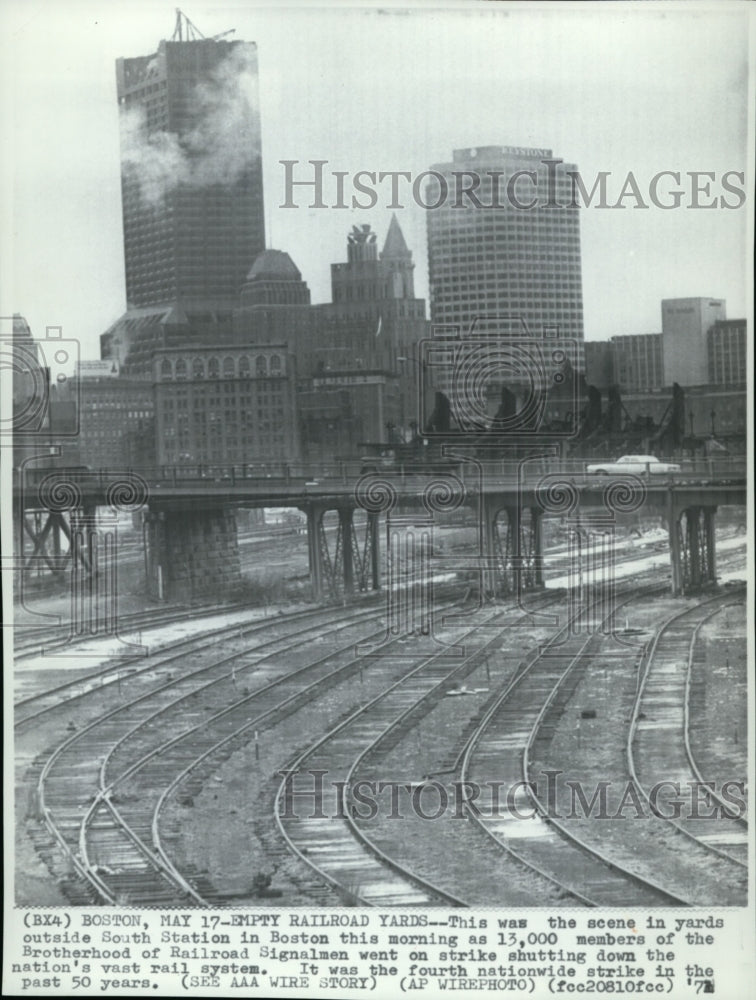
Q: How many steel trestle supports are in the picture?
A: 4